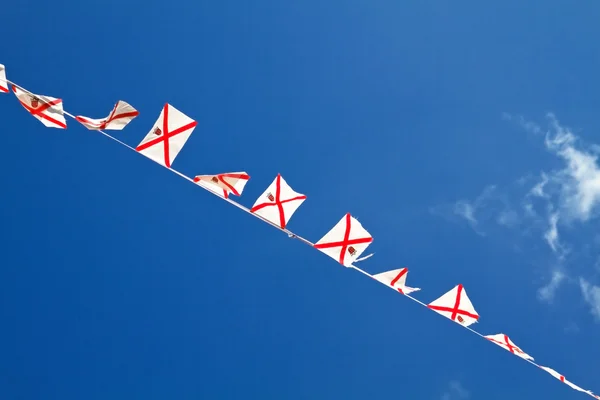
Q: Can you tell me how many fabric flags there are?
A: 11